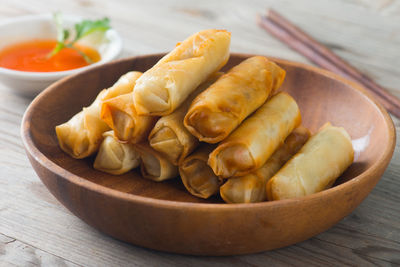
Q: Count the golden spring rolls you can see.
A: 11